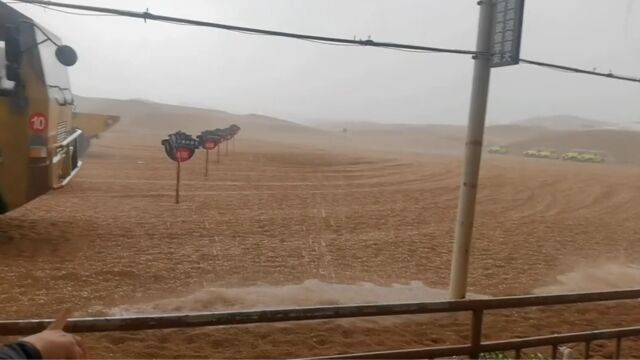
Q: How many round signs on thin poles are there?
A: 5